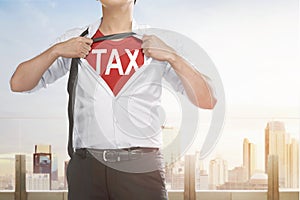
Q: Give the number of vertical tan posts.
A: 3